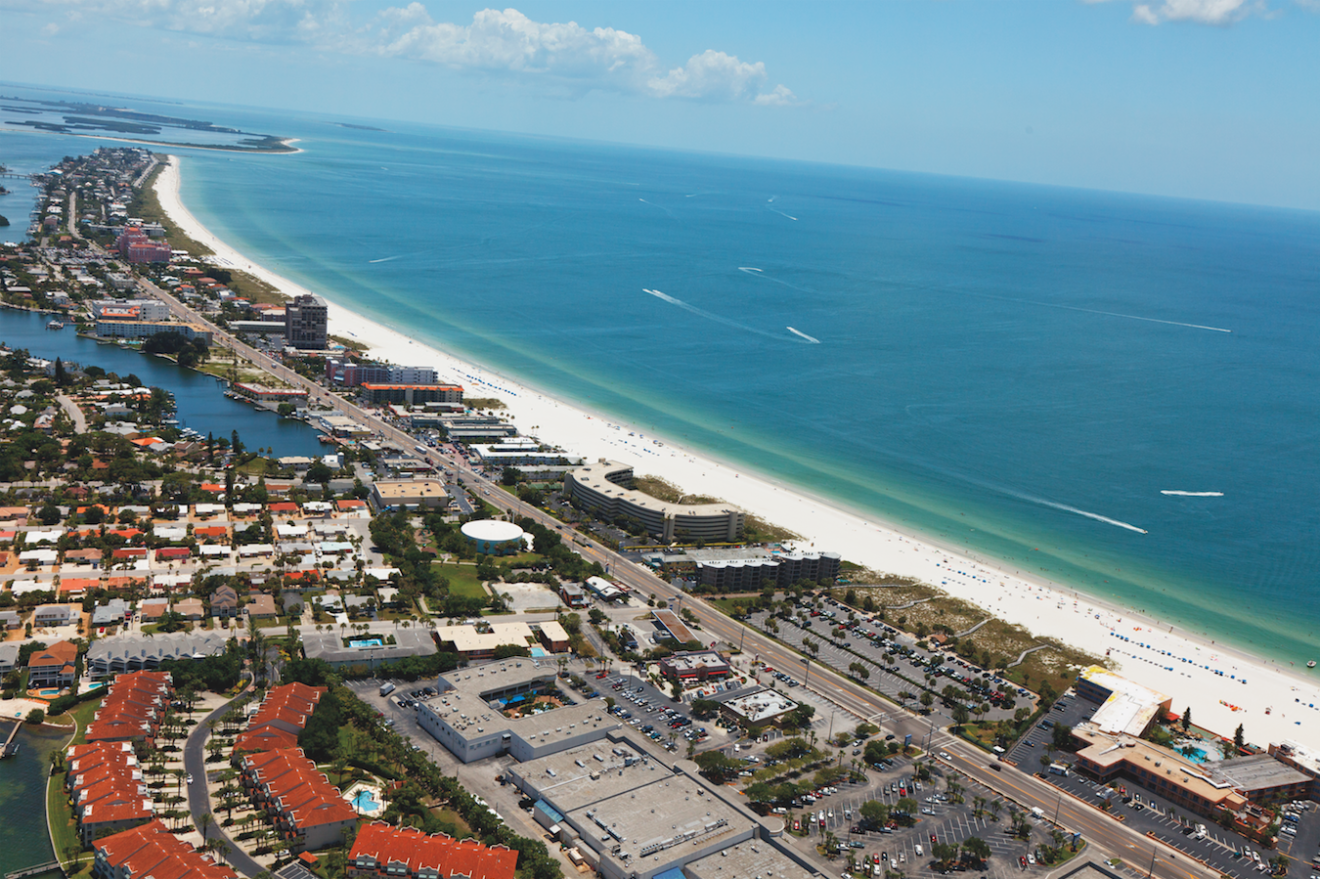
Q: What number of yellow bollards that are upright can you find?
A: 0